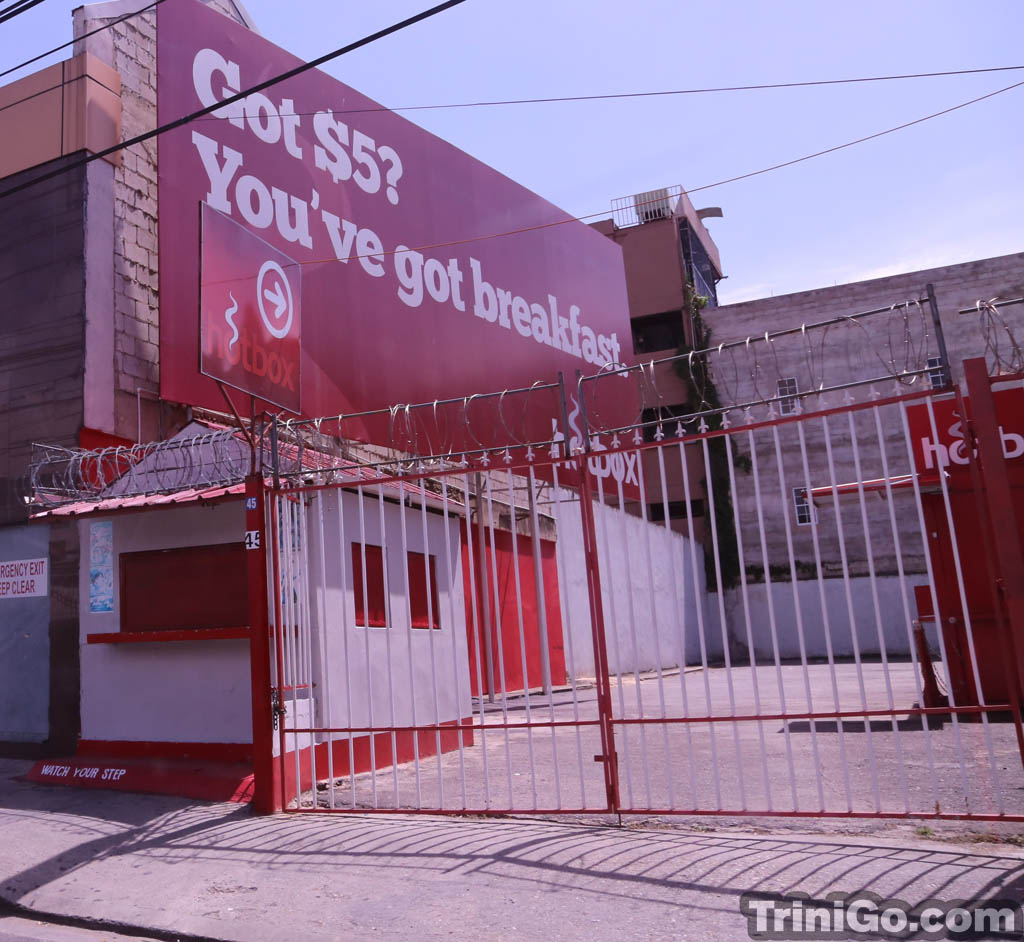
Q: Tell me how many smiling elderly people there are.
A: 0